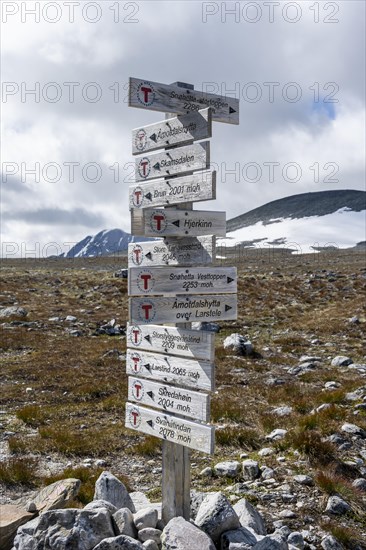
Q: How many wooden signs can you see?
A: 12